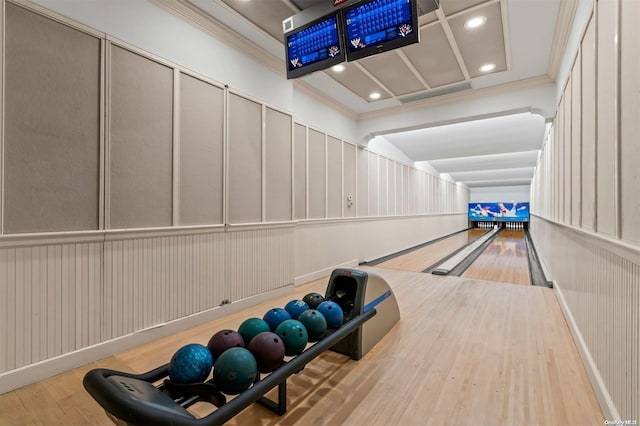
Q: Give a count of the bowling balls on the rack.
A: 11